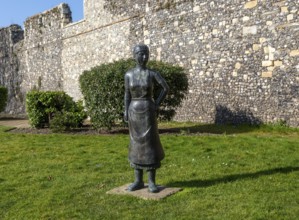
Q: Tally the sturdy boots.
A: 2